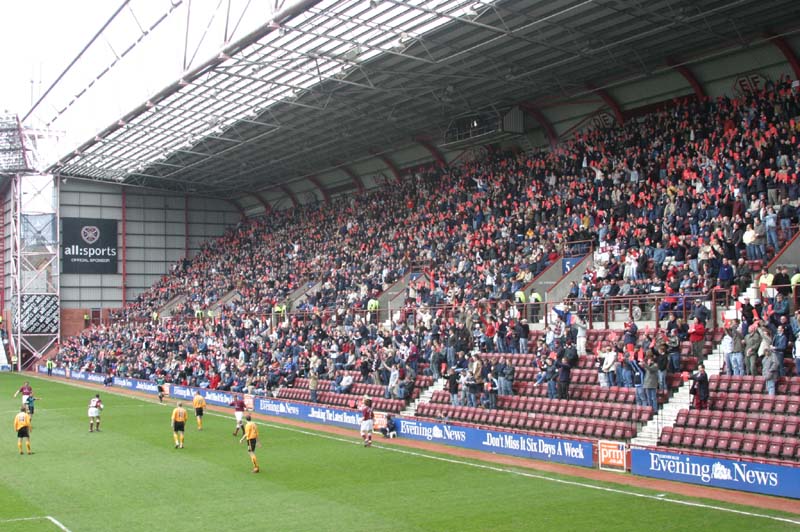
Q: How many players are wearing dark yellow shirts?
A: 4